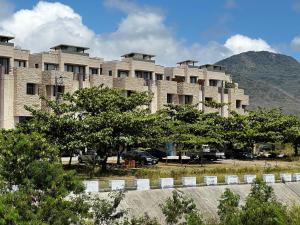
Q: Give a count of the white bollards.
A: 11